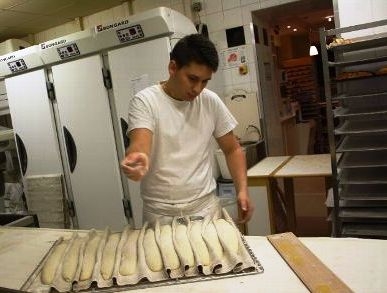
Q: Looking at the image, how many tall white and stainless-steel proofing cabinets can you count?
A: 3